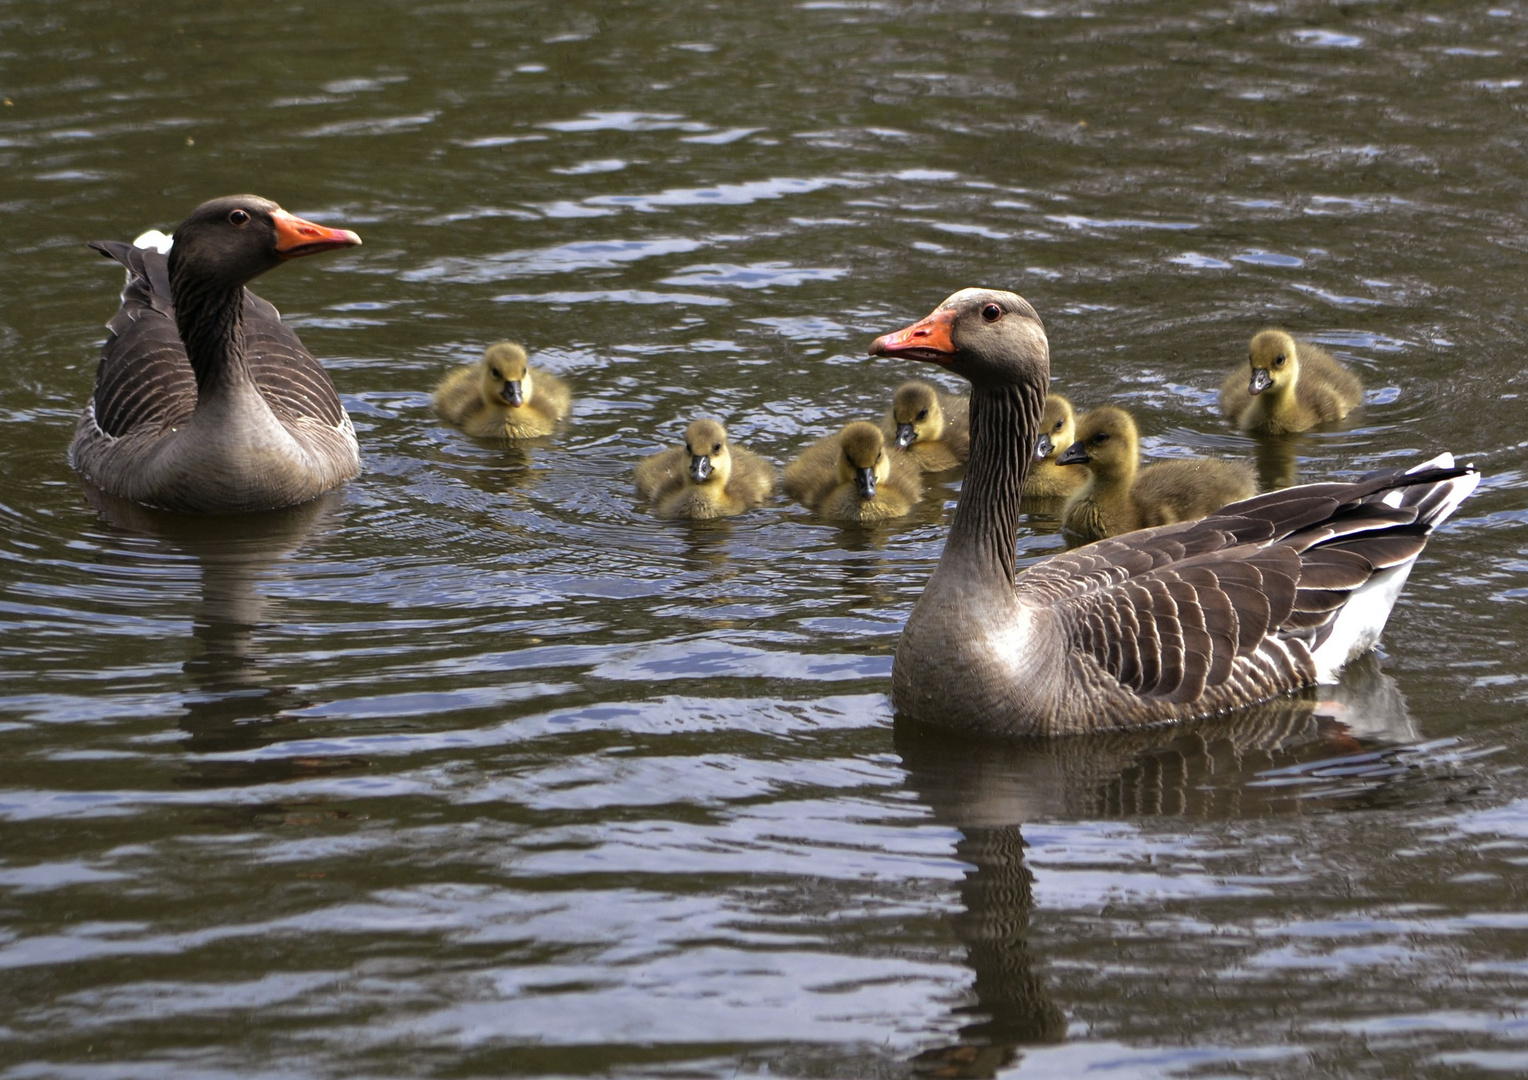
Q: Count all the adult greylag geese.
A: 2